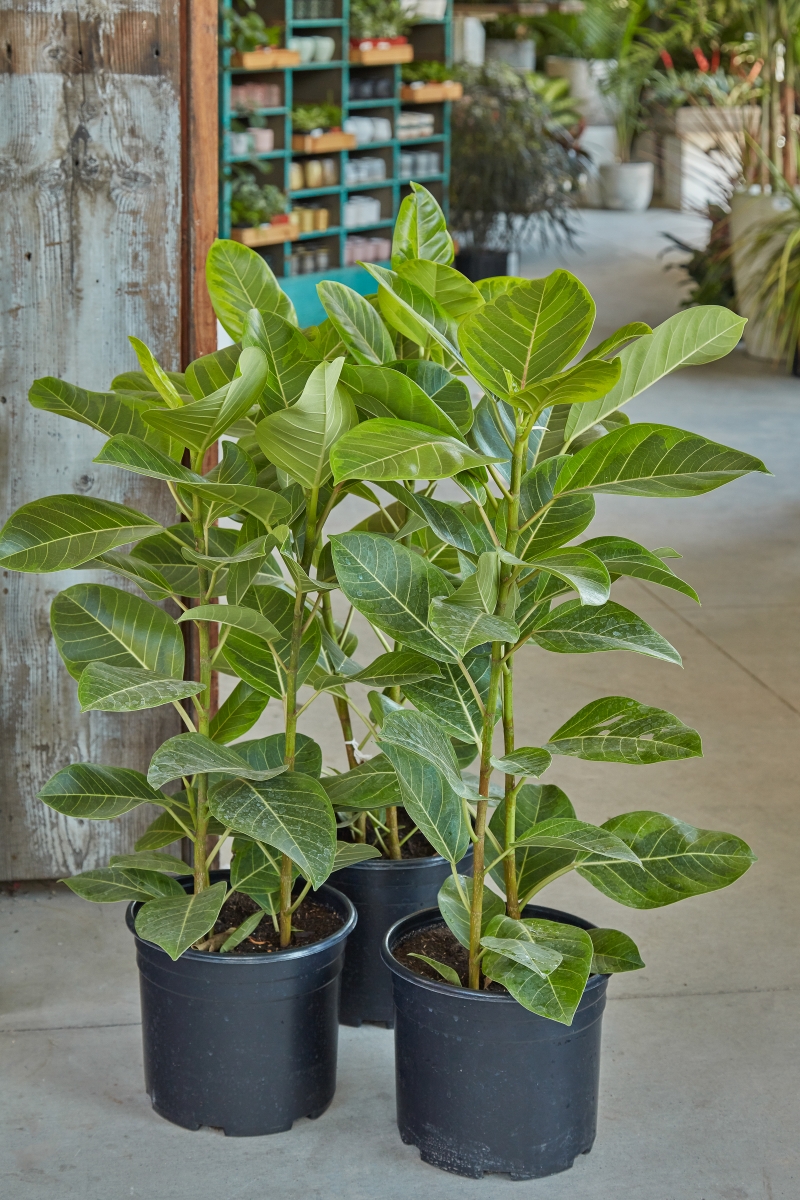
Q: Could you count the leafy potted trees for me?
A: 3